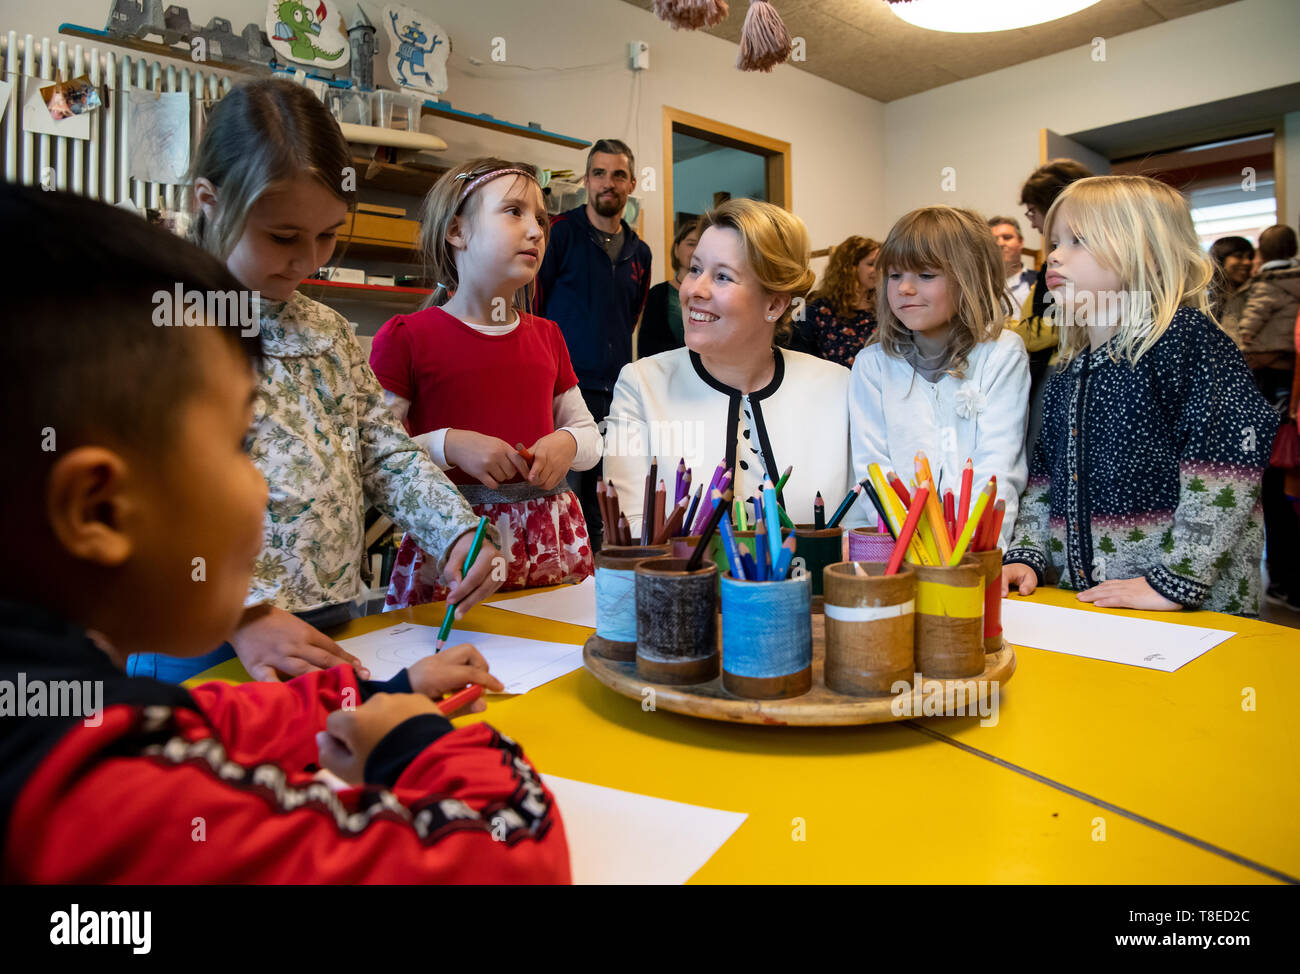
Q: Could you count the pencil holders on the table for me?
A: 11